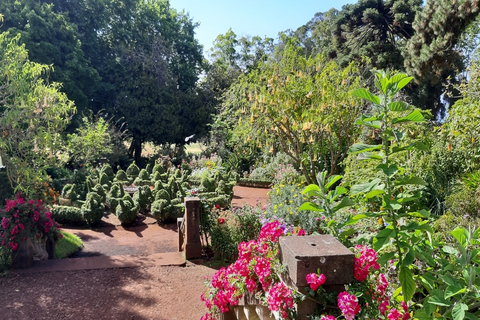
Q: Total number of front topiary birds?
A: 3